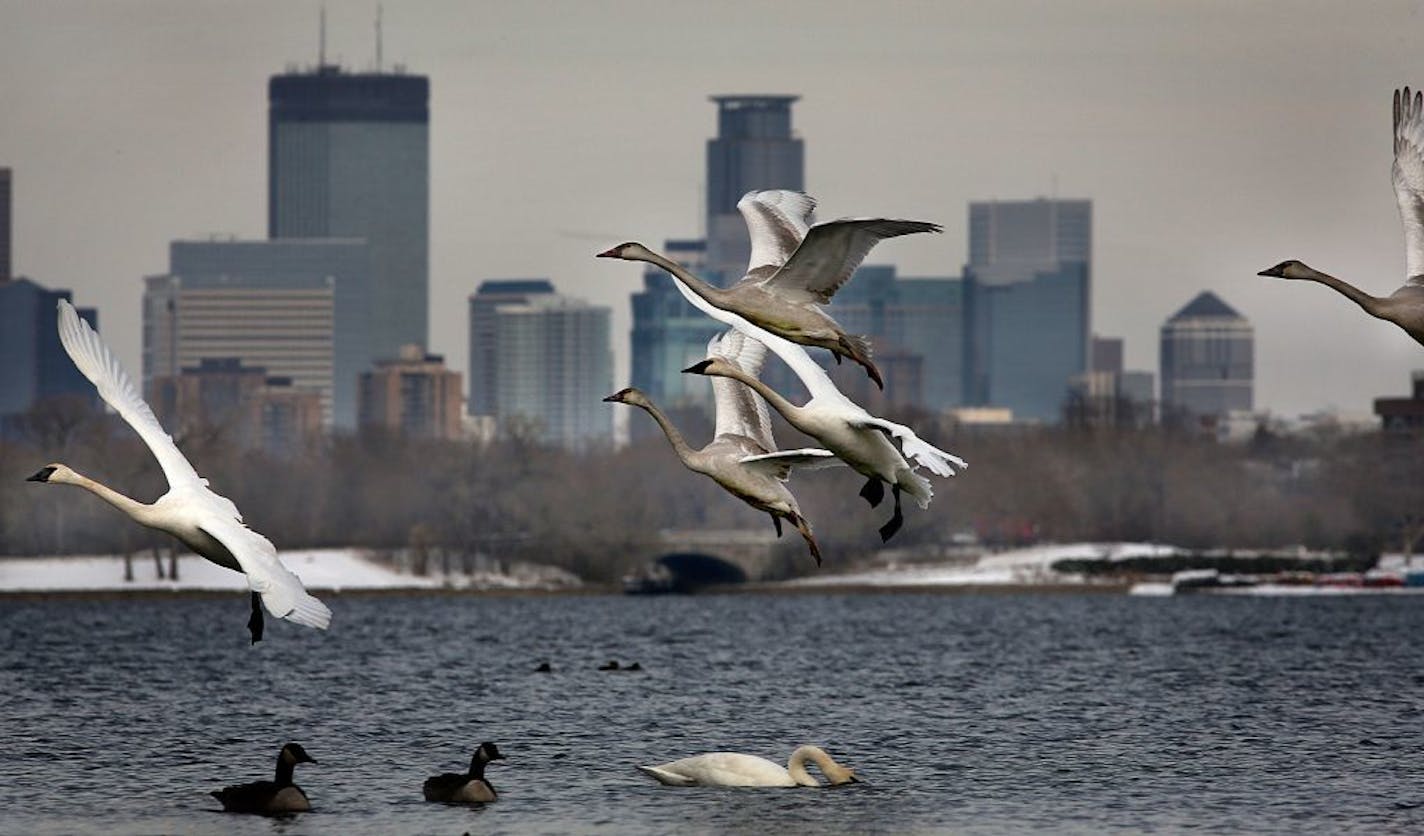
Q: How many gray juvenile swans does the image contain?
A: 3